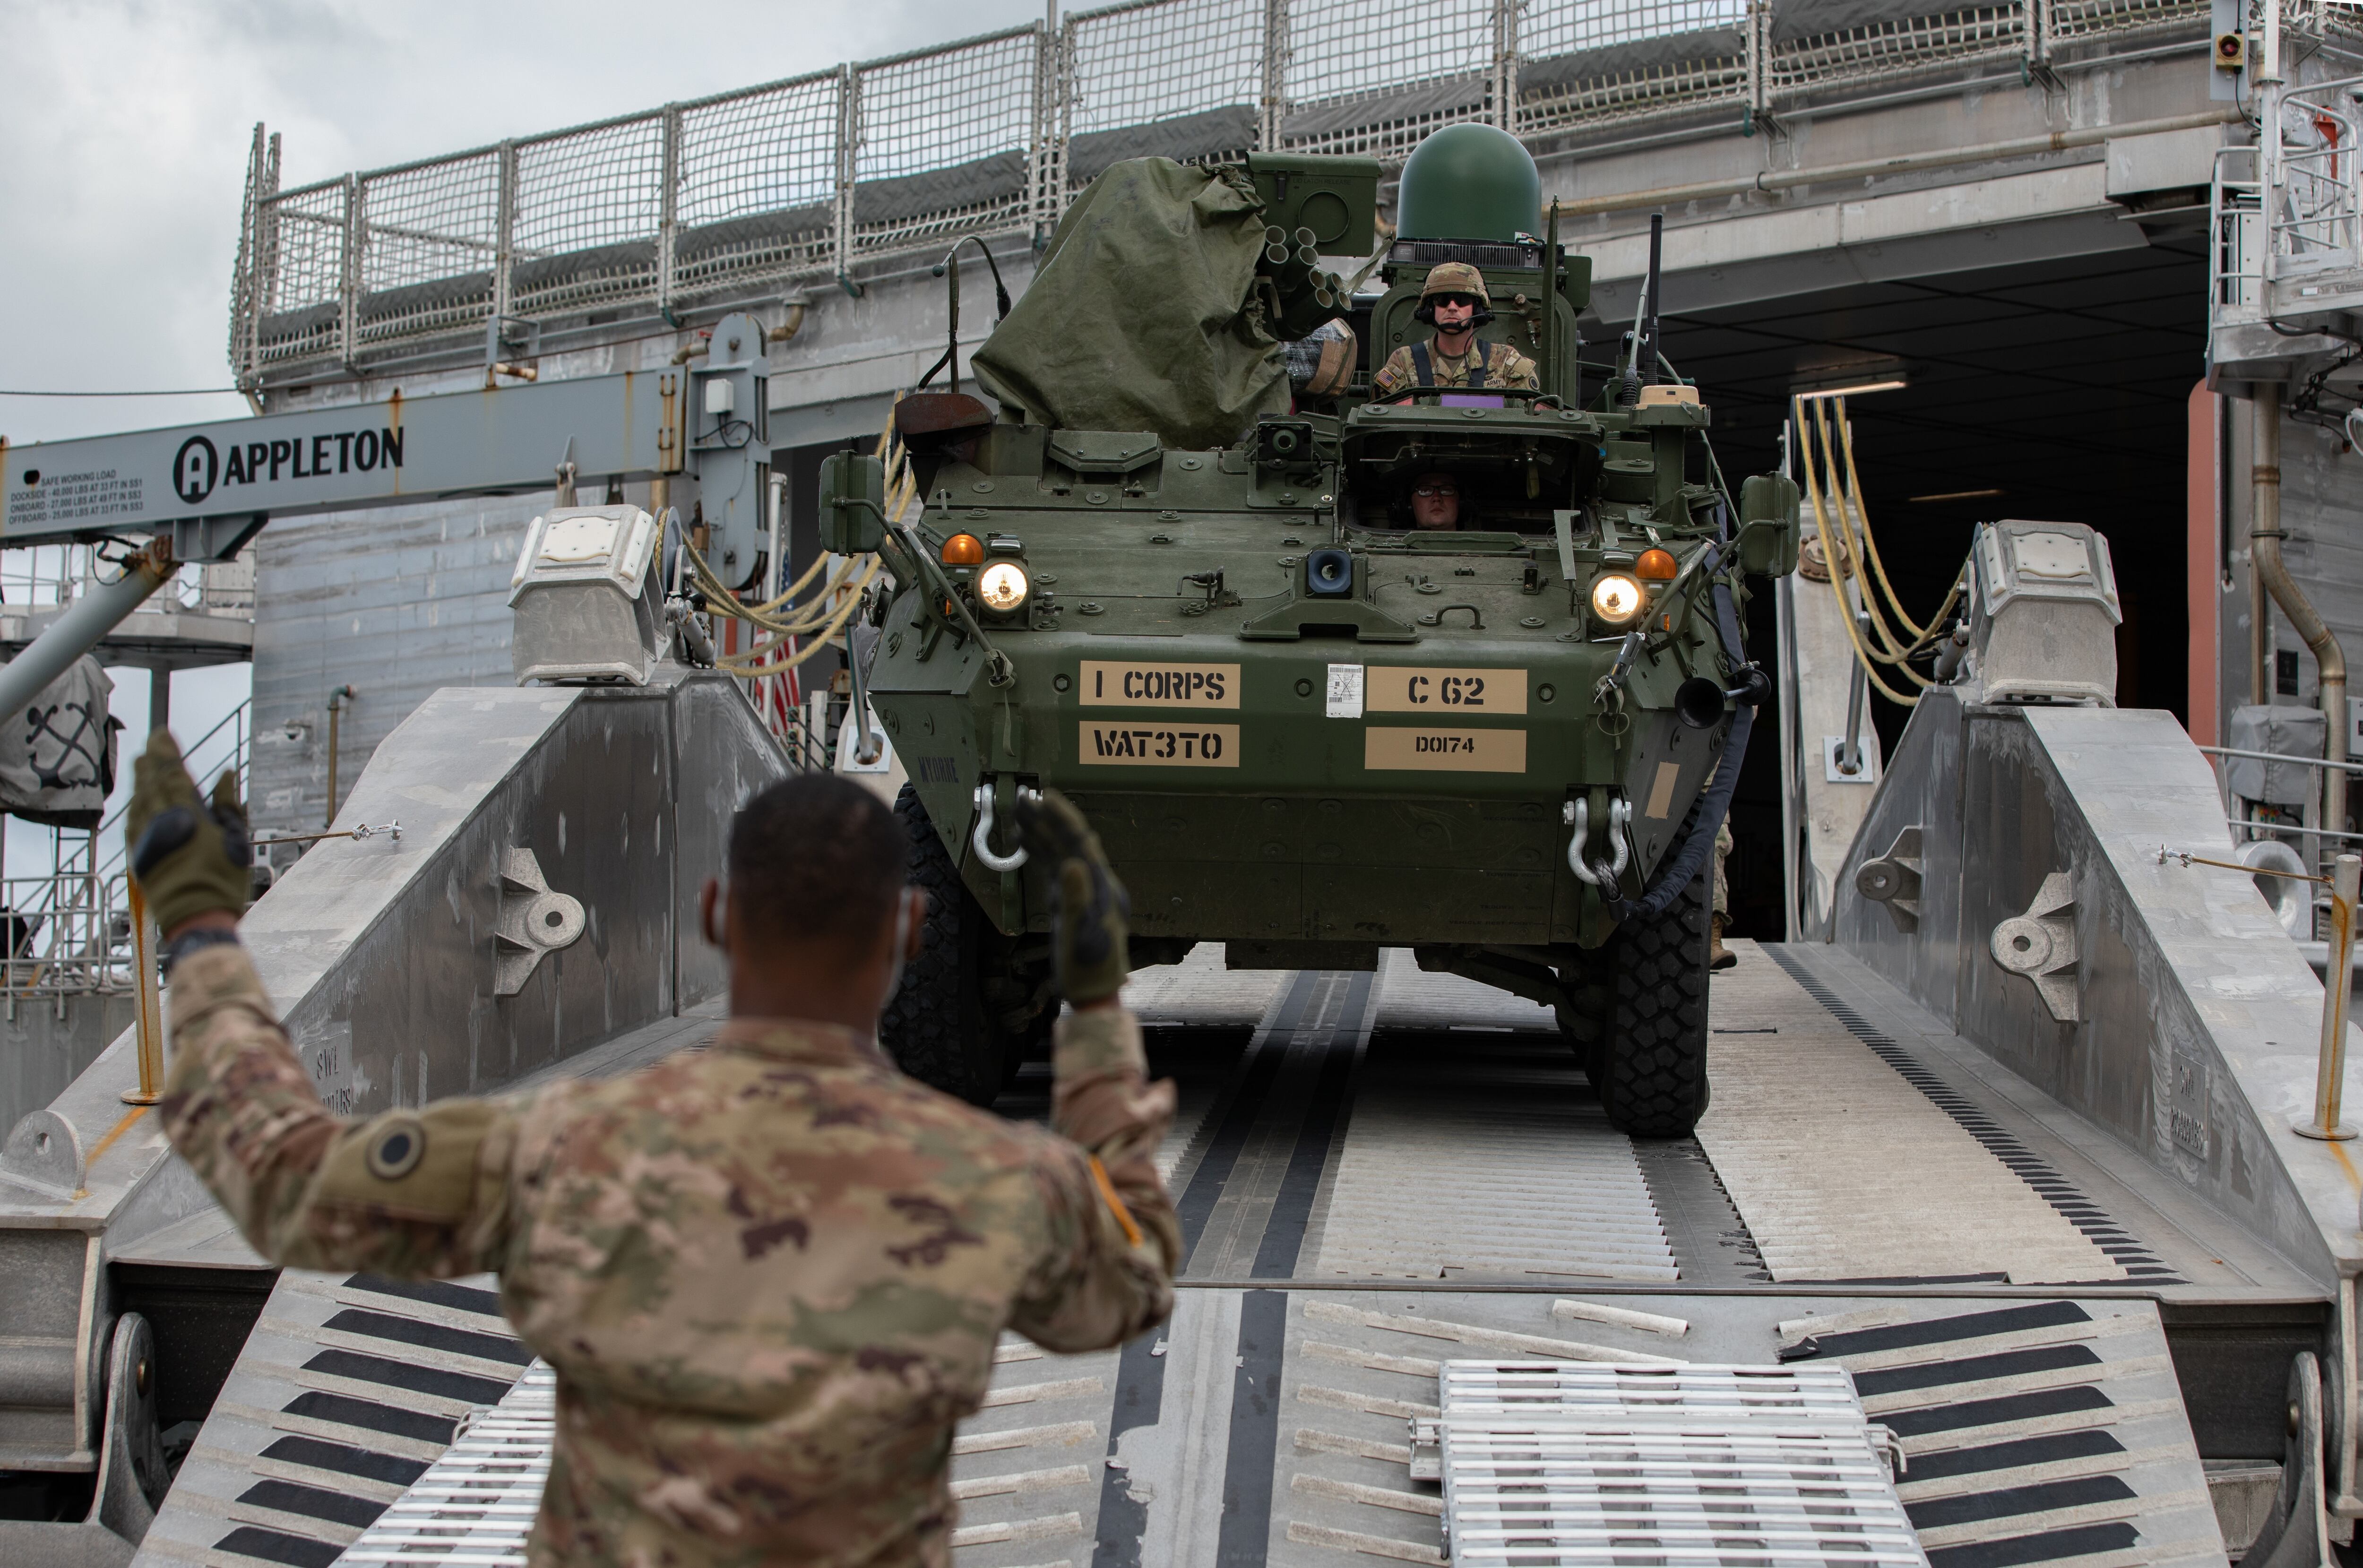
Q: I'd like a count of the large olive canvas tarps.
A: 1